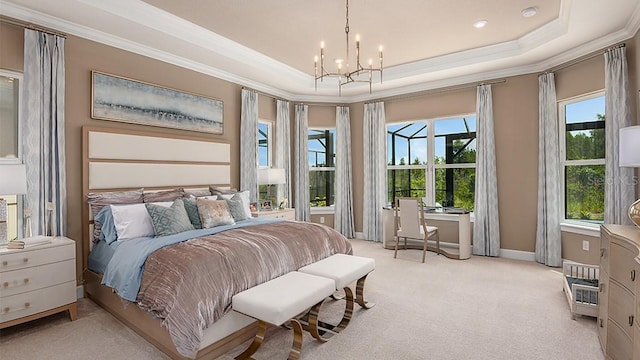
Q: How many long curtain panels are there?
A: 9